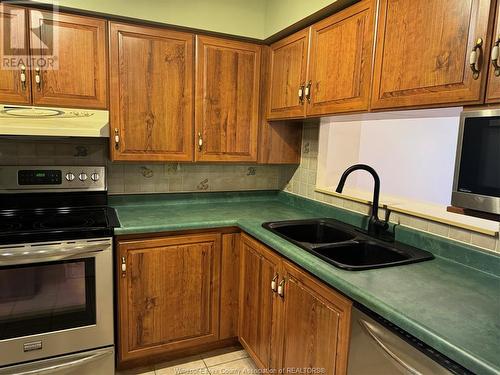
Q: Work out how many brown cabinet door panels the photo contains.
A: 11